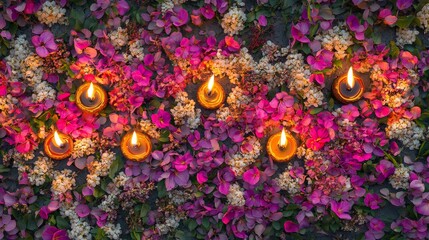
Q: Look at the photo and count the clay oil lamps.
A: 6